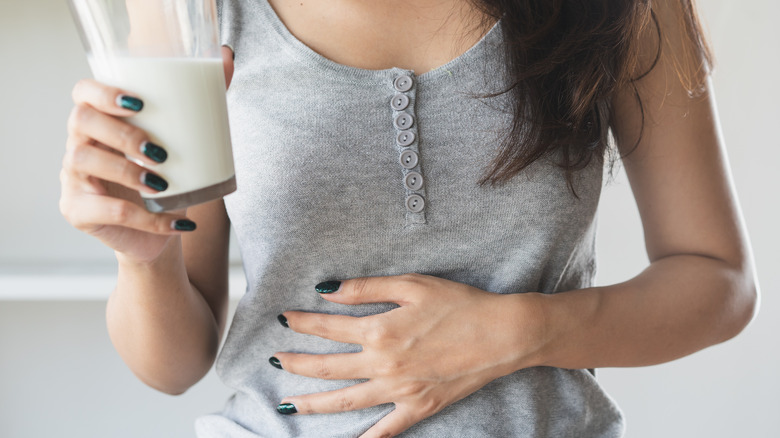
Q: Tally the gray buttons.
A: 7